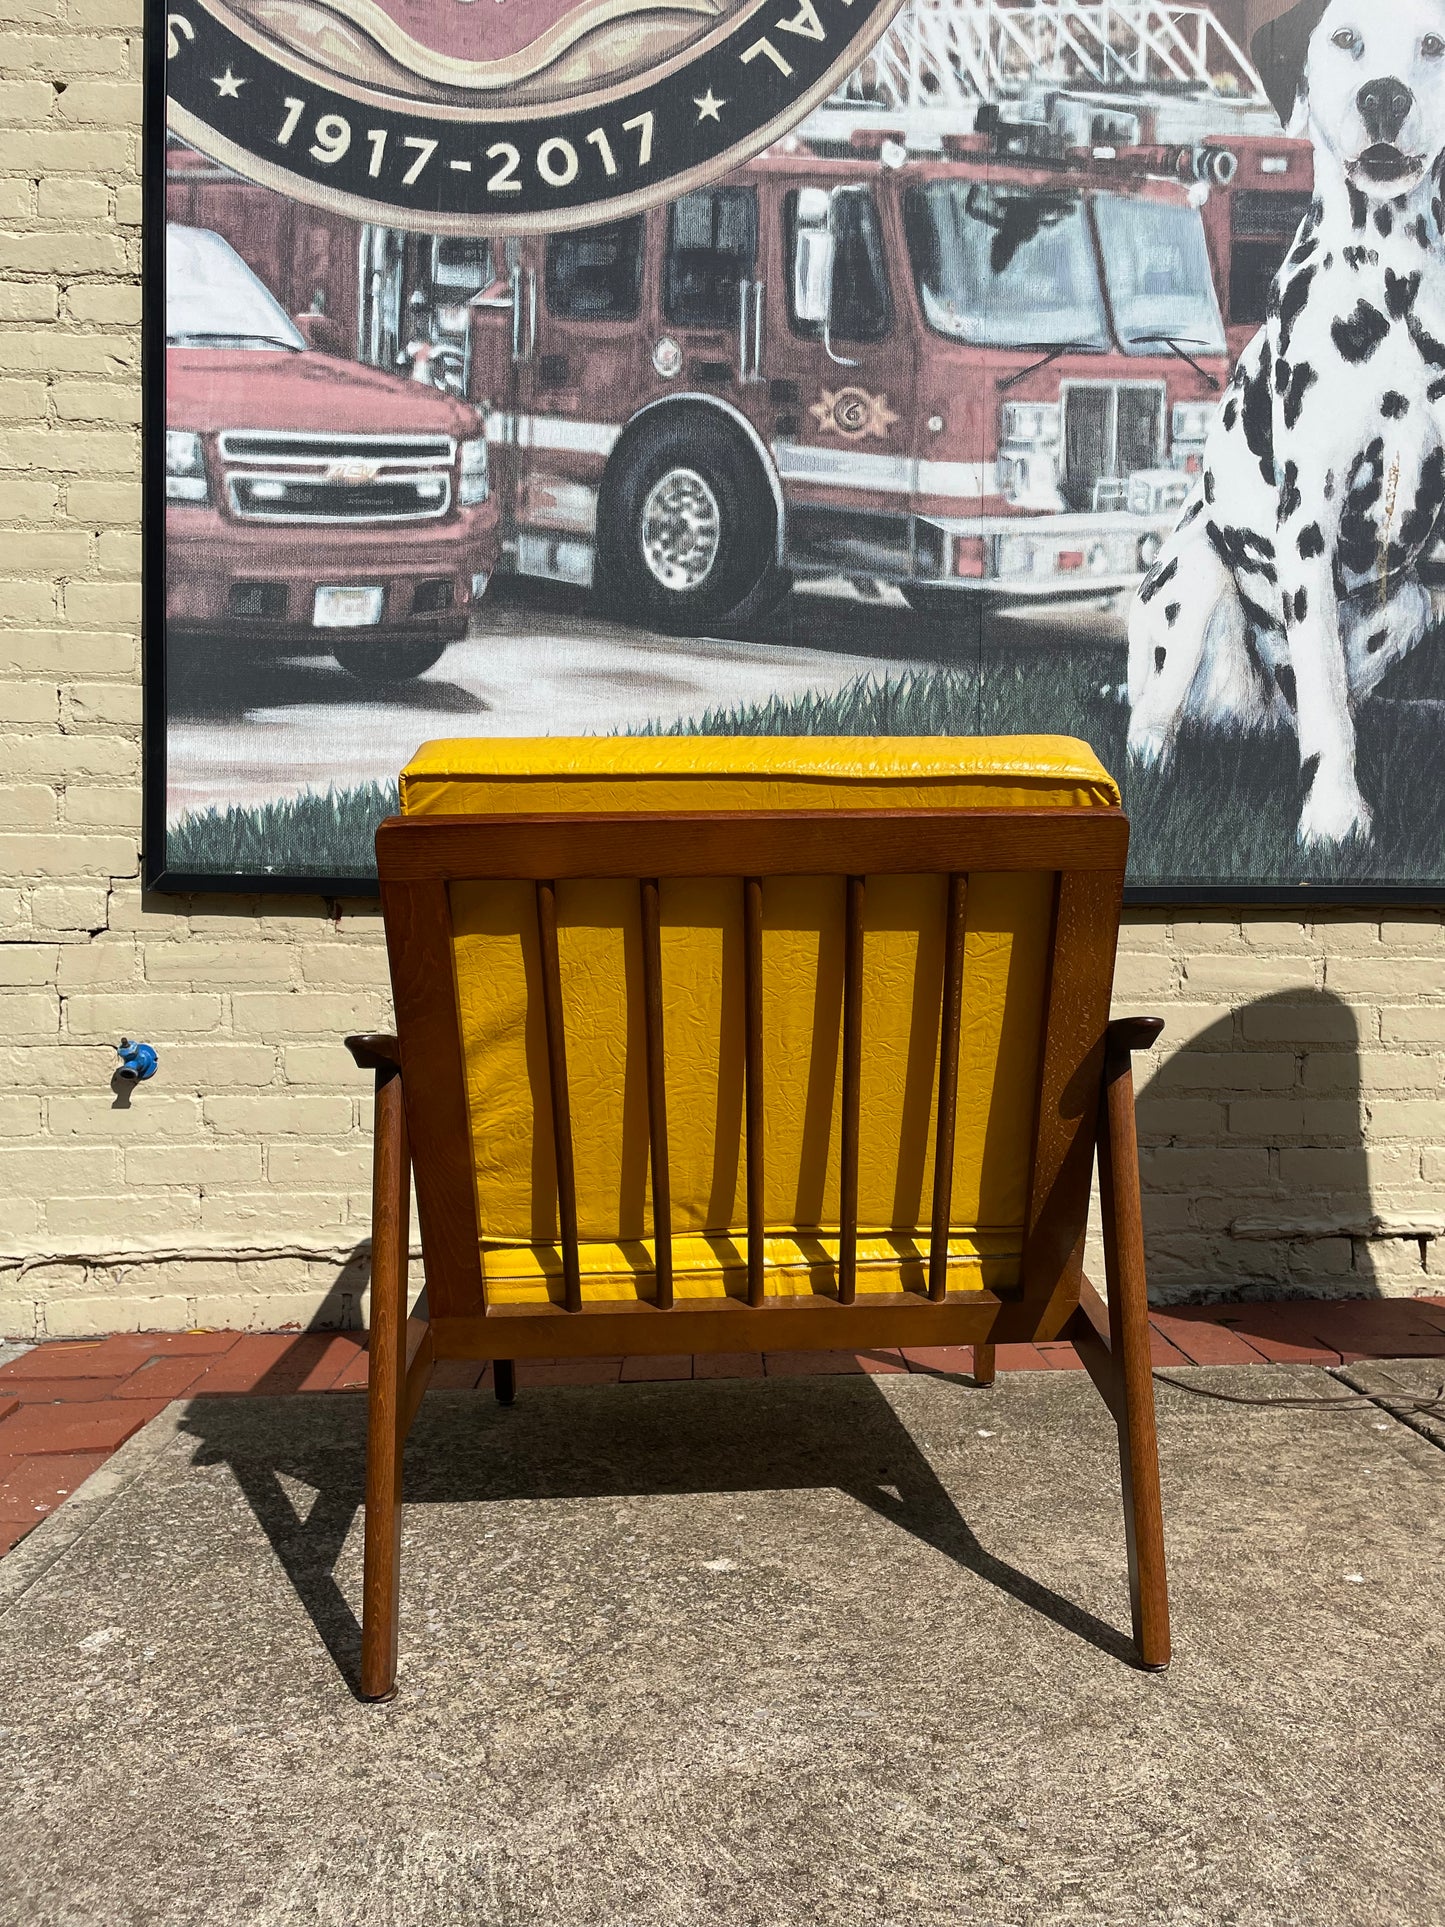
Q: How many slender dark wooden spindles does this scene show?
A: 5